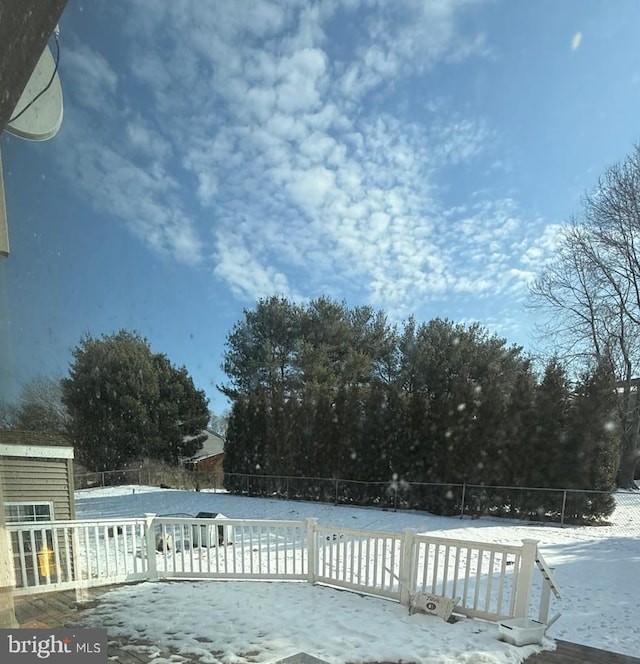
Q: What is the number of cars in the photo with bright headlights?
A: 0